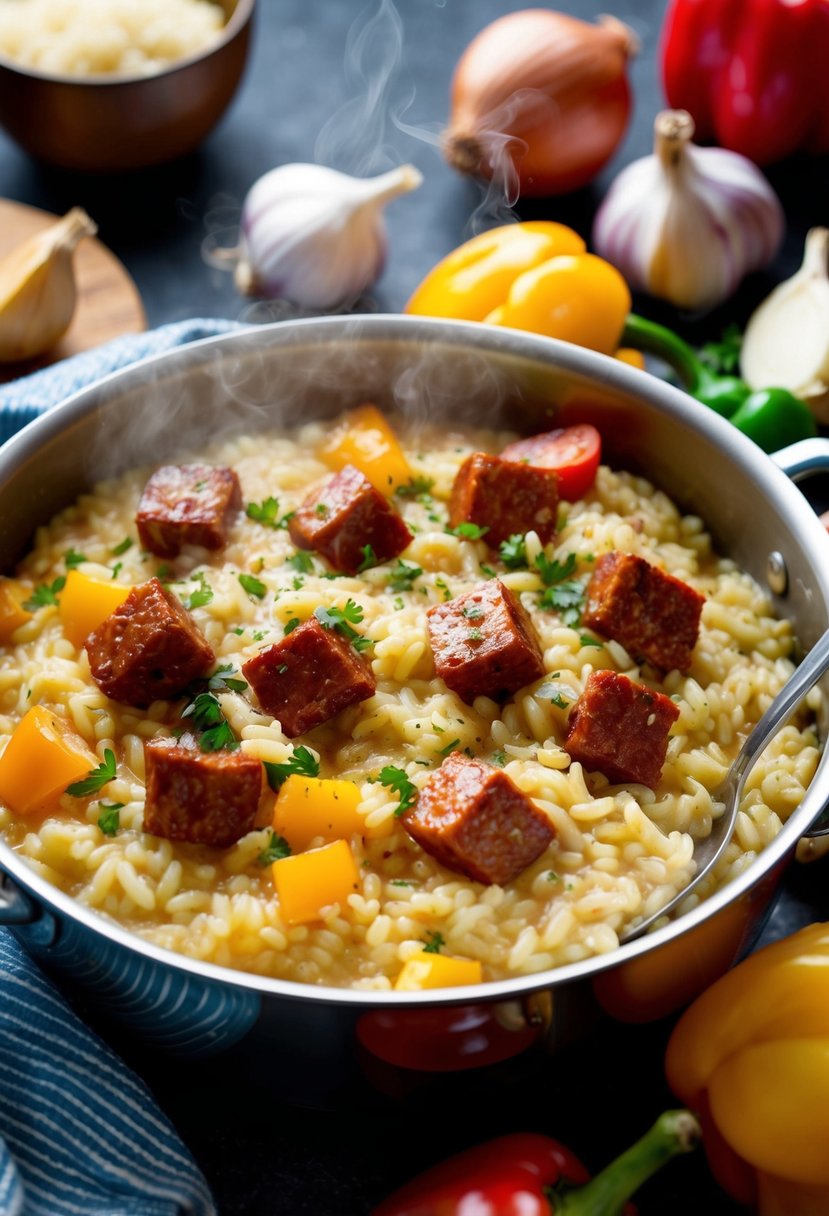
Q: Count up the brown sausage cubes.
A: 10